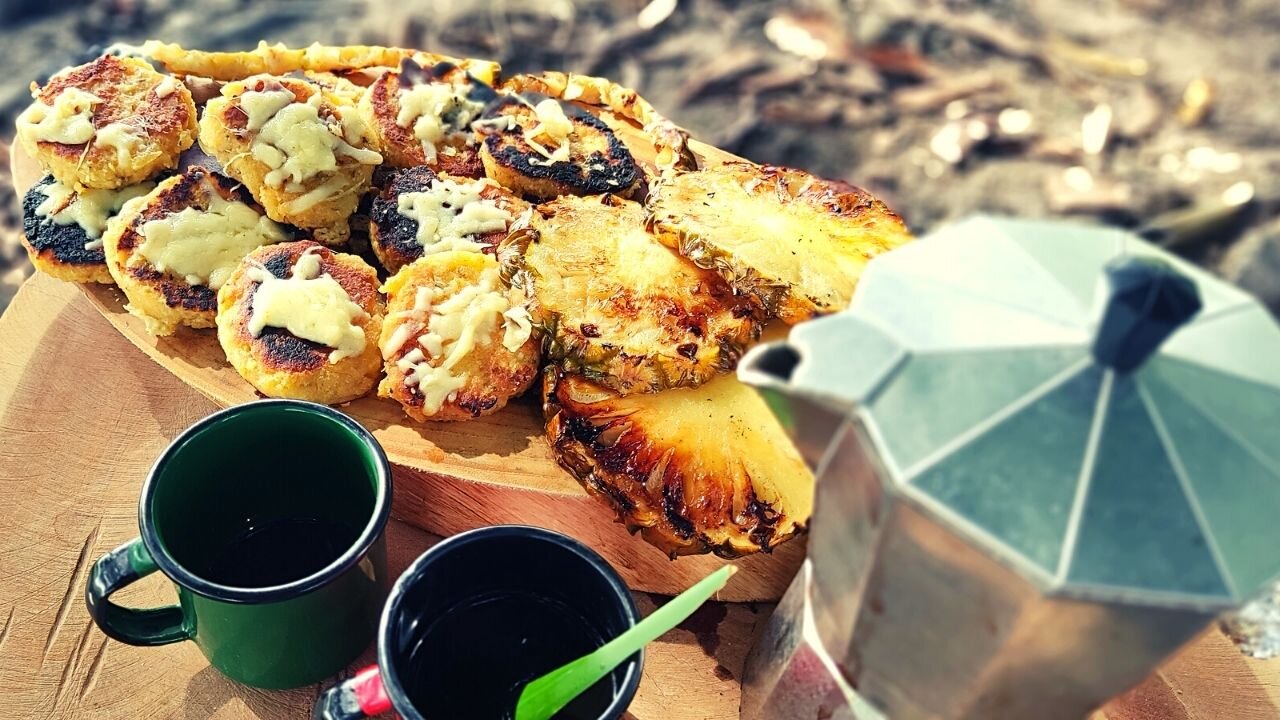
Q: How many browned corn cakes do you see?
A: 9